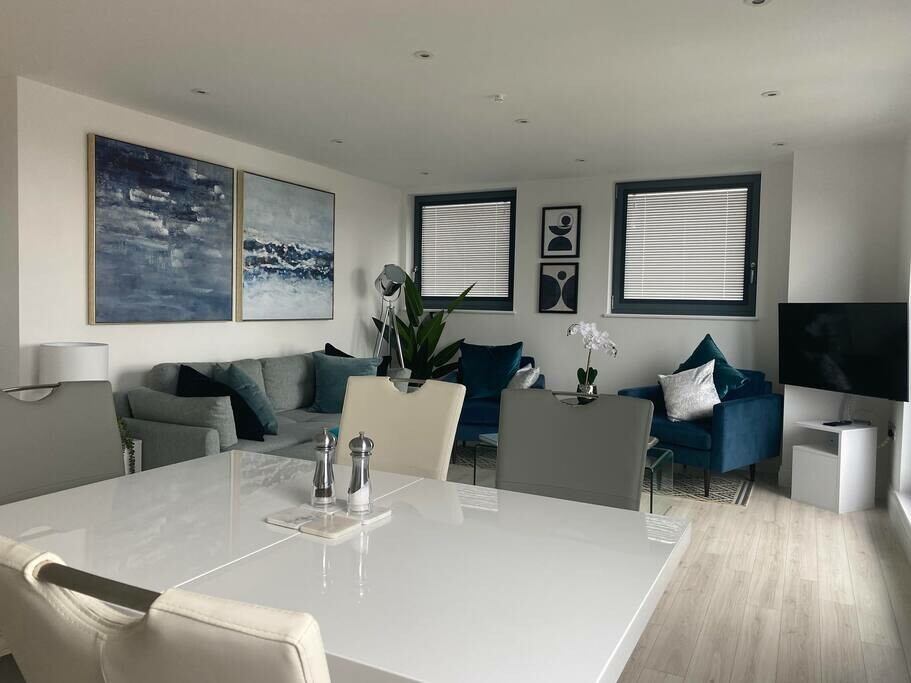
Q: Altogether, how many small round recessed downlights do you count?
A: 9